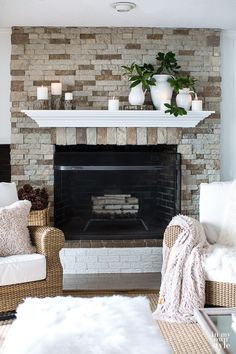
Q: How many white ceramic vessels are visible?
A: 3